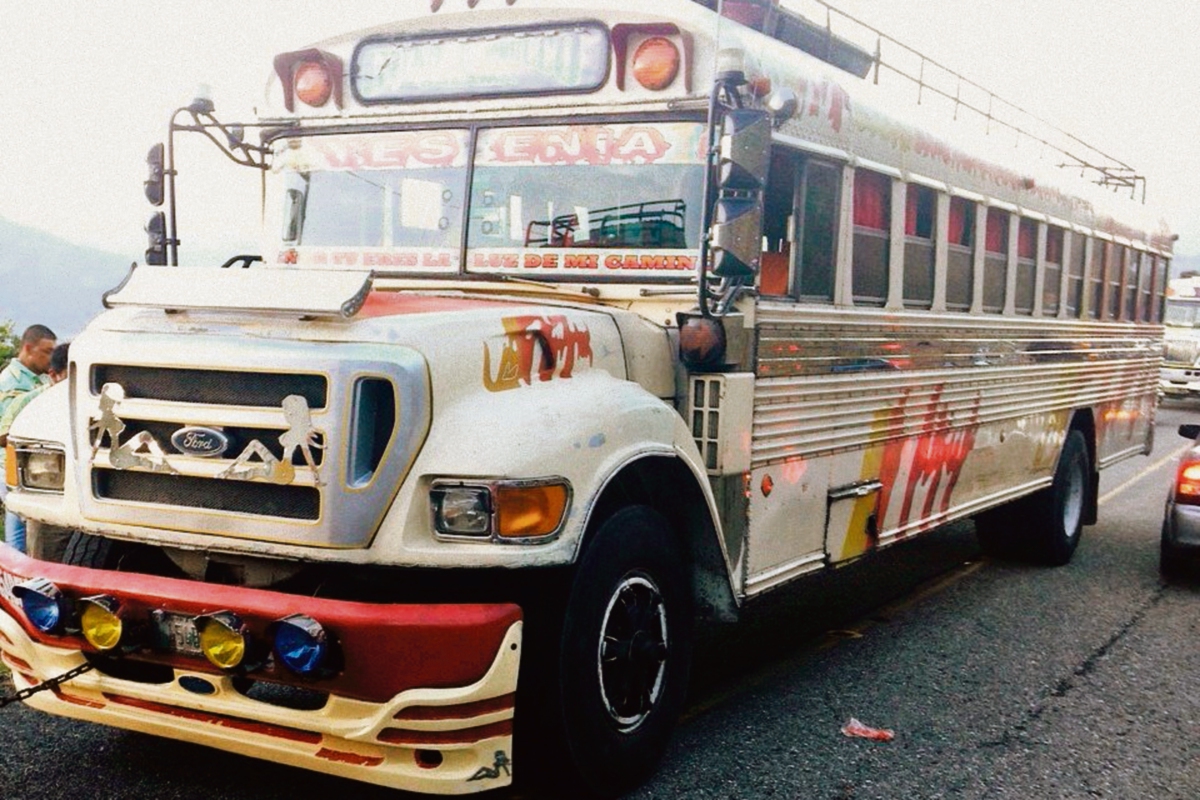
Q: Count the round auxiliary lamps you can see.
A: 4